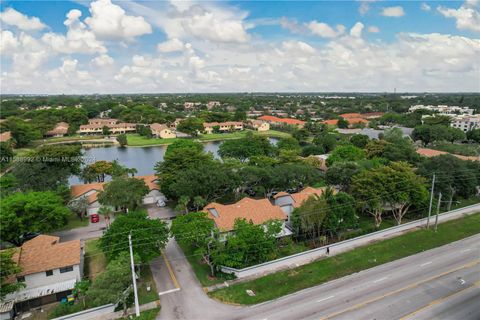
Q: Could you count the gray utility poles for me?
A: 3